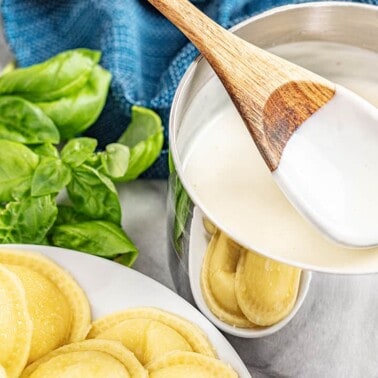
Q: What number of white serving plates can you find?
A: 1